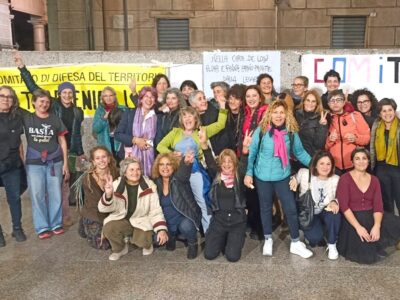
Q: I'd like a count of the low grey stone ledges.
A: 1